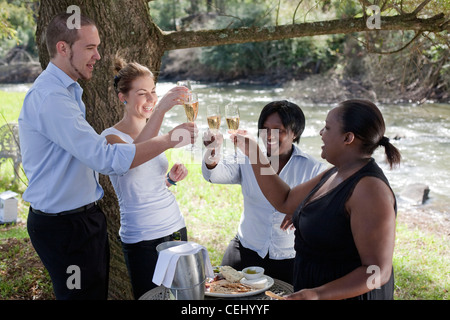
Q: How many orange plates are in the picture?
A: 0